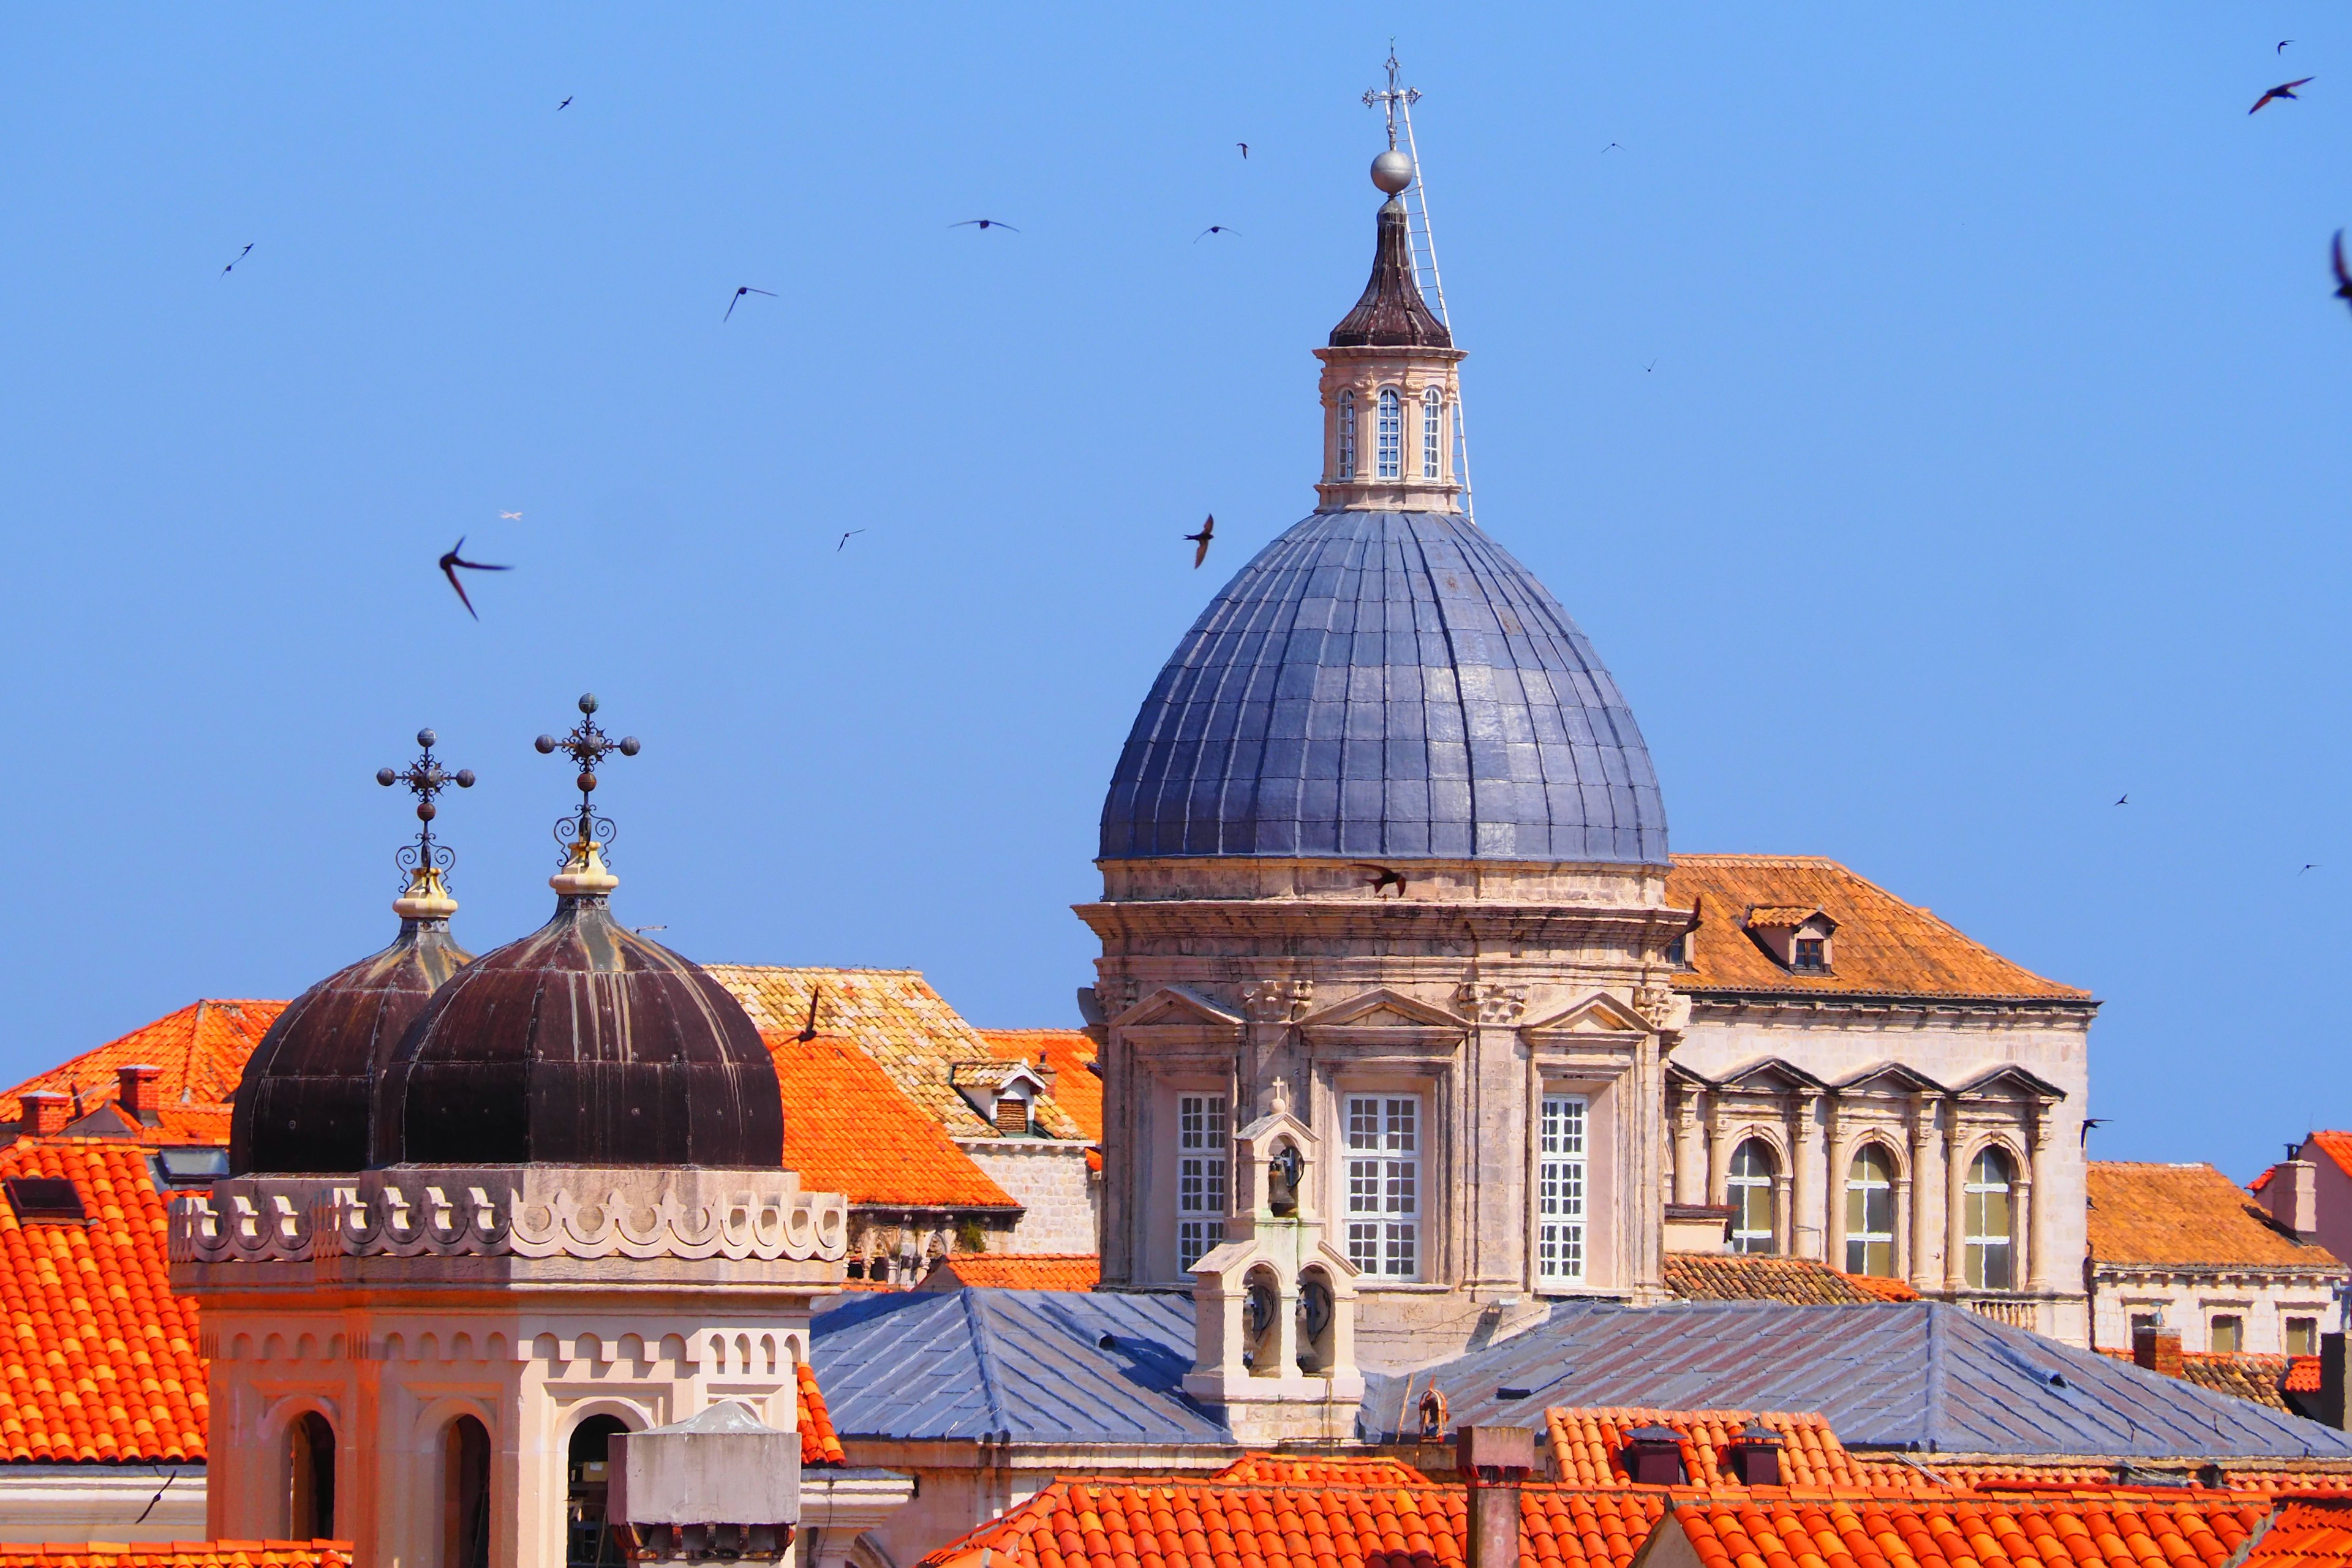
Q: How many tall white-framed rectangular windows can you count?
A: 3